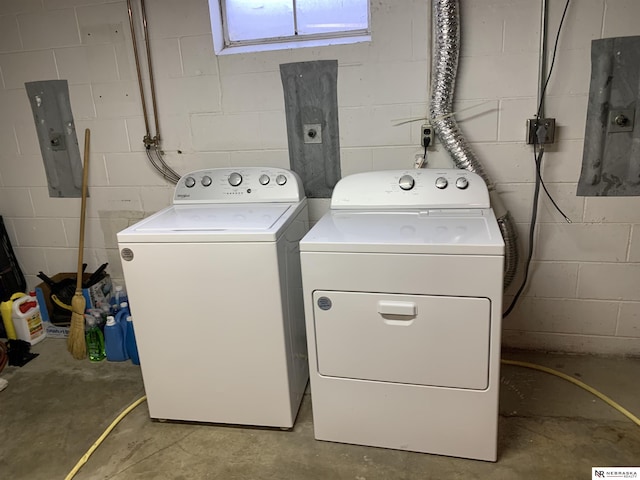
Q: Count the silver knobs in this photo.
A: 8